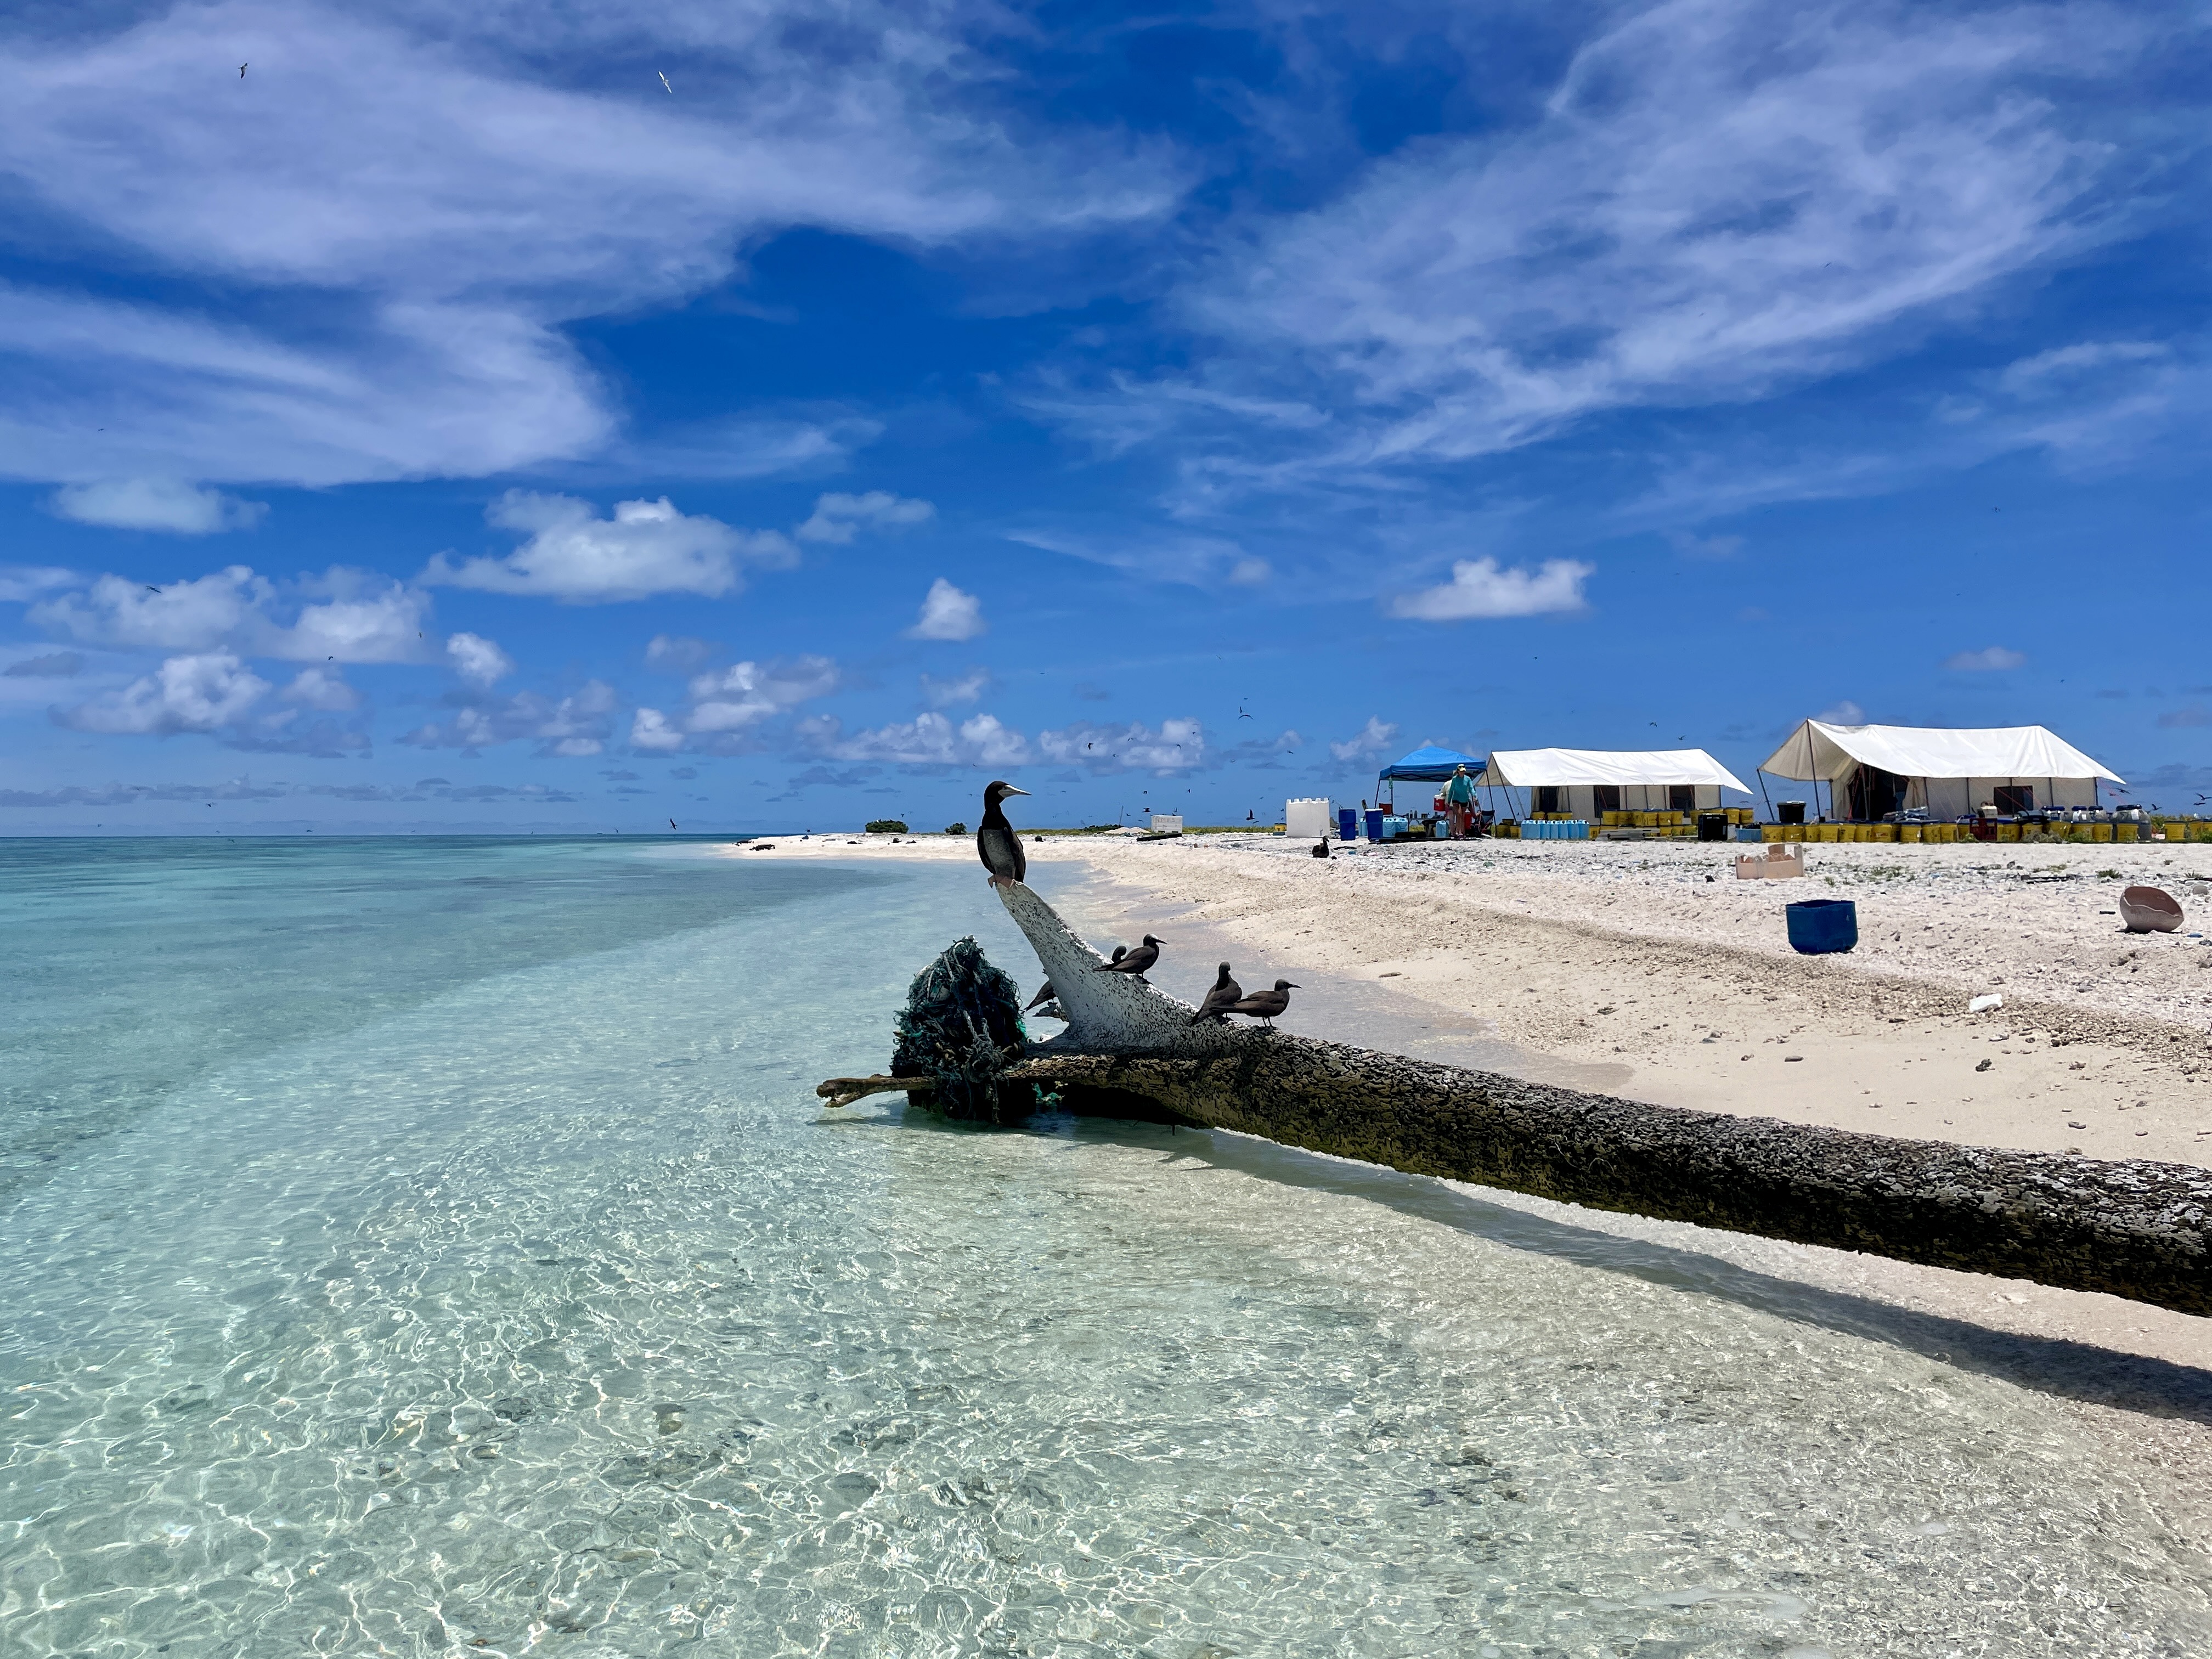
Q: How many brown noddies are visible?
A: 5